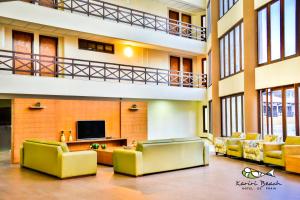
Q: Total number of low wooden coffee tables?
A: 1